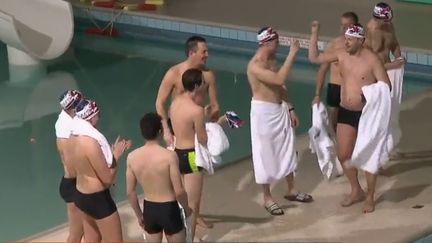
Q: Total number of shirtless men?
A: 9